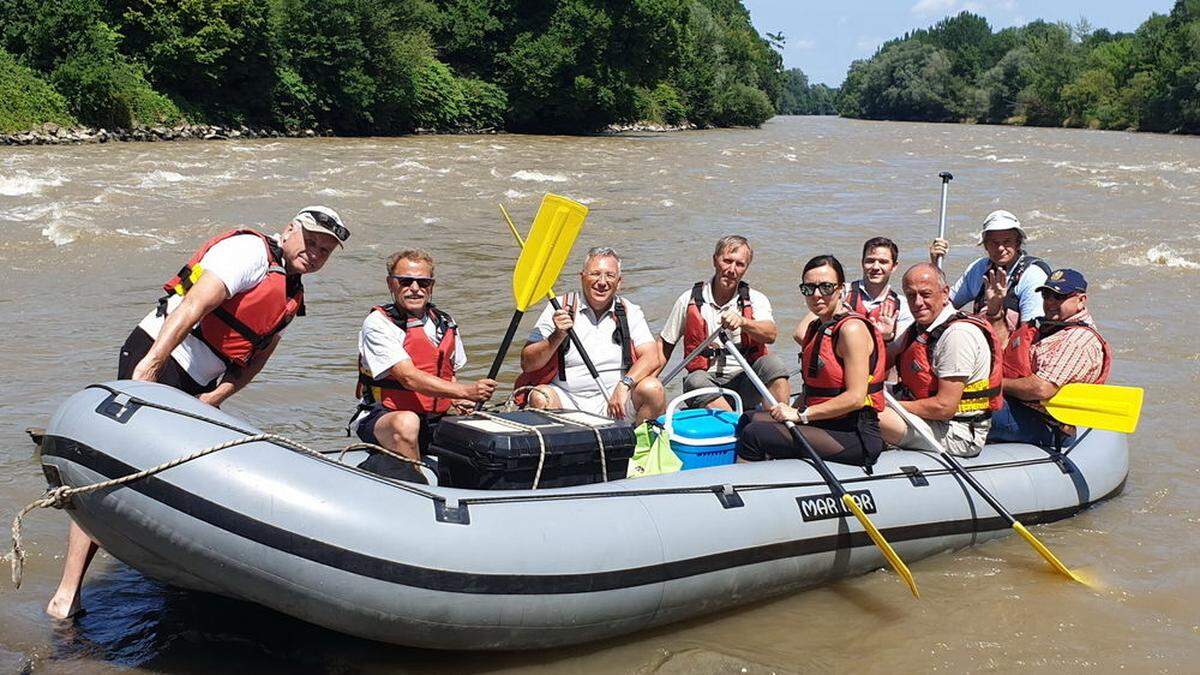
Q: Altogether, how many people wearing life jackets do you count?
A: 9